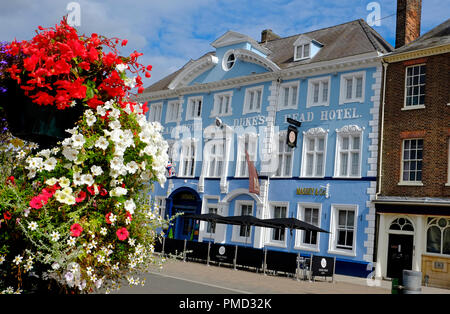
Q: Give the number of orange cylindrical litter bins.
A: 0